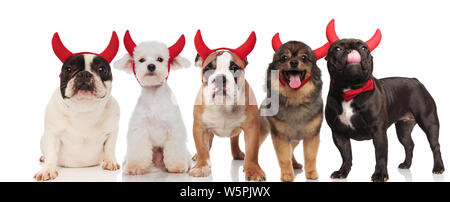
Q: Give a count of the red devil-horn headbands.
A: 5